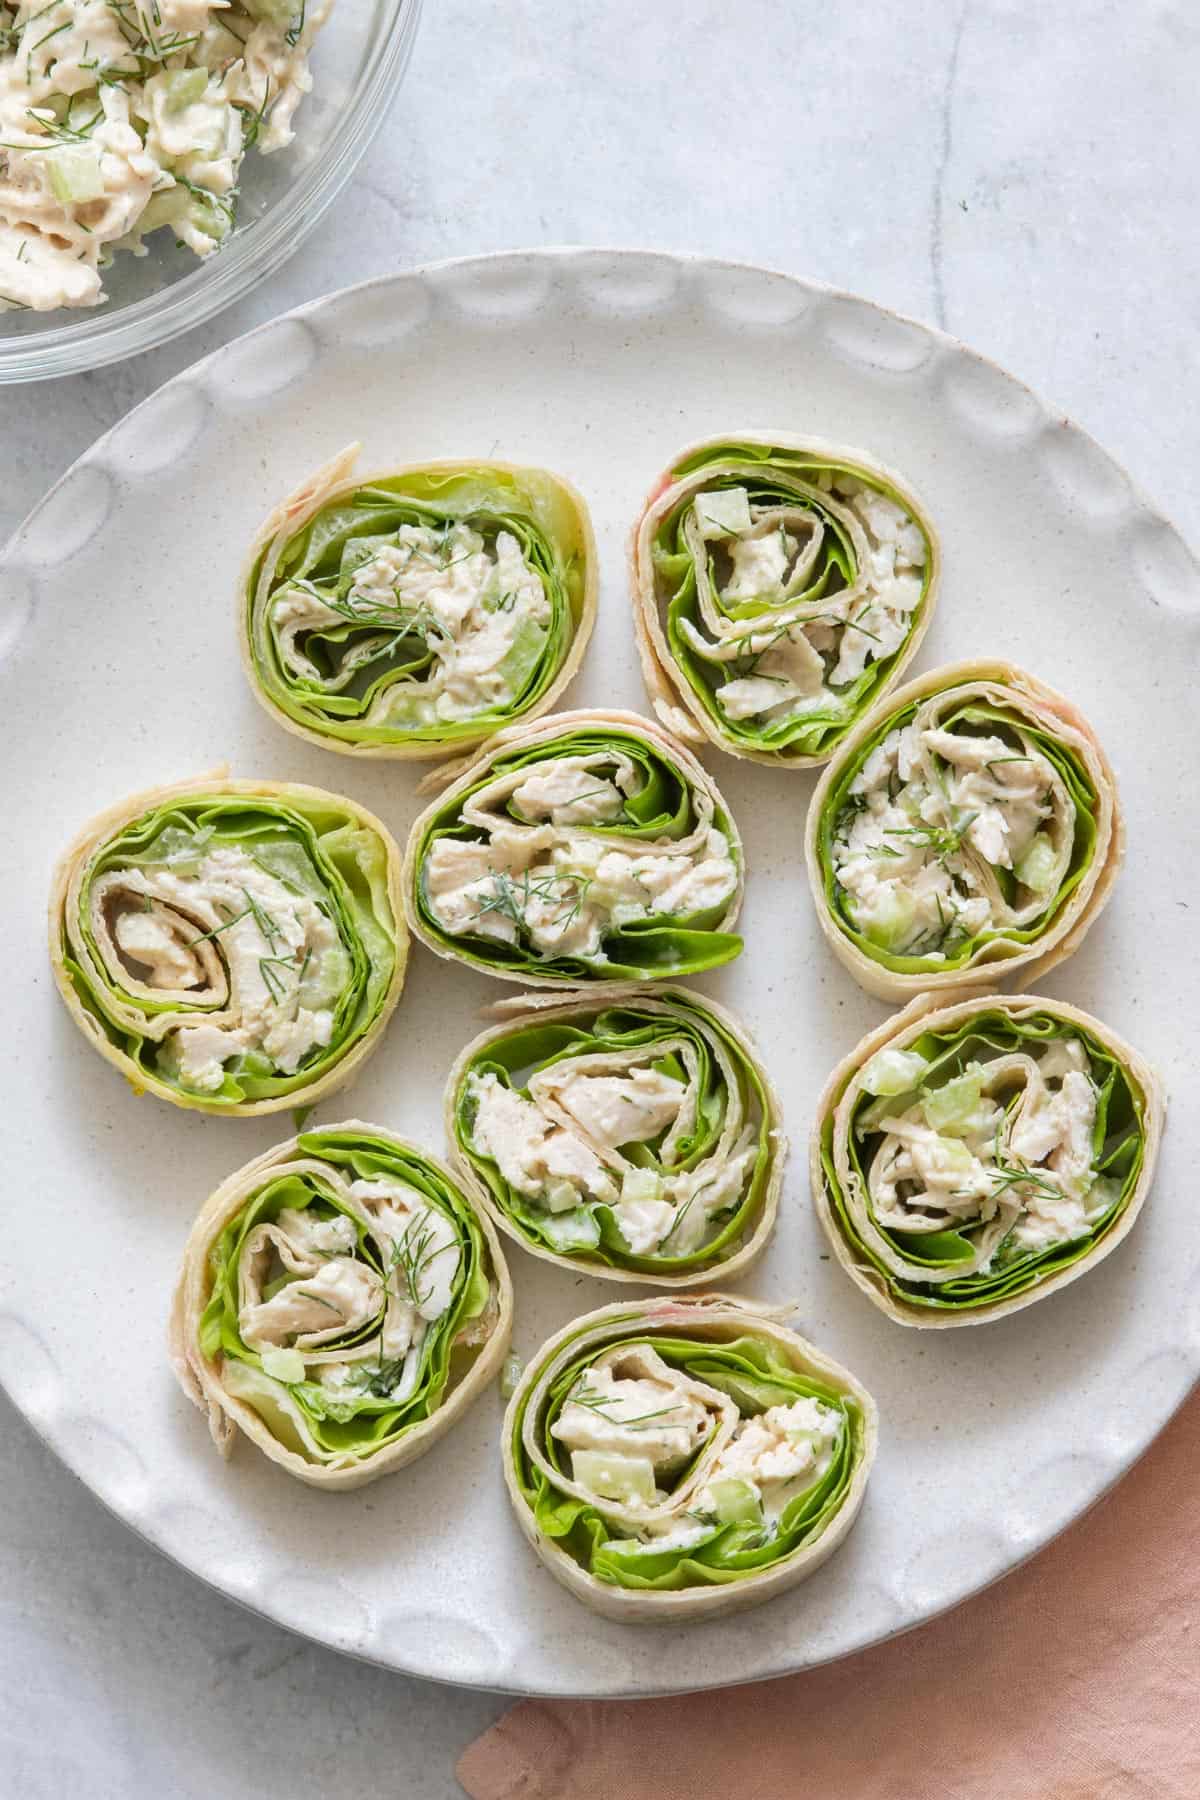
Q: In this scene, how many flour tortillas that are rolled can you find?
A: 9